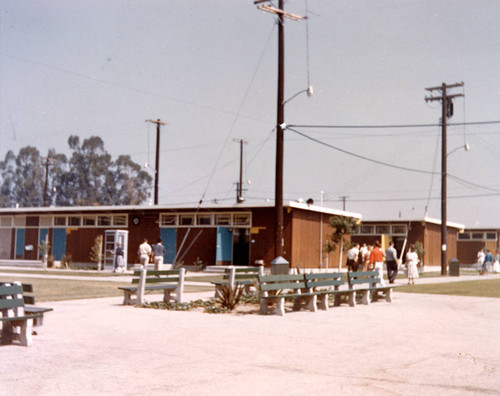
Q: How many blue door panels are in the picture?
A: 5